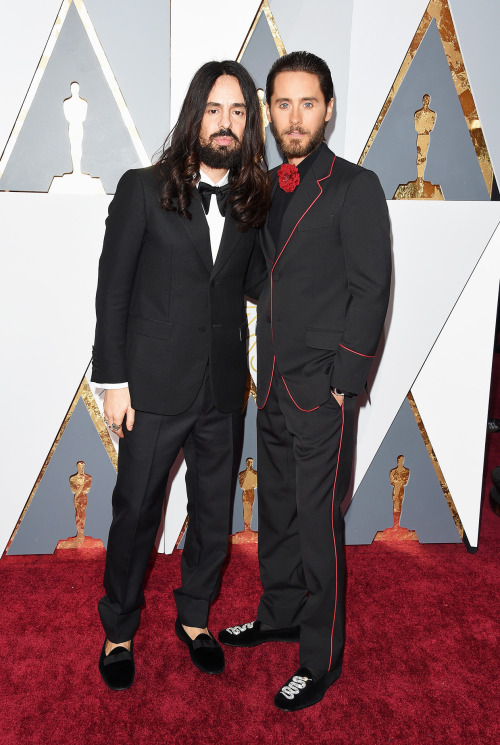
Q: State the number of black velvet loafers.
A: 4